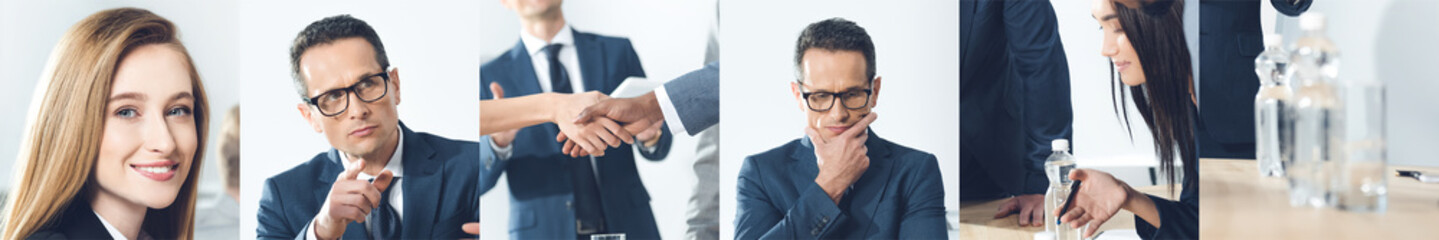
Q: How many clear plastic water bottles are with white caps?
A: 3